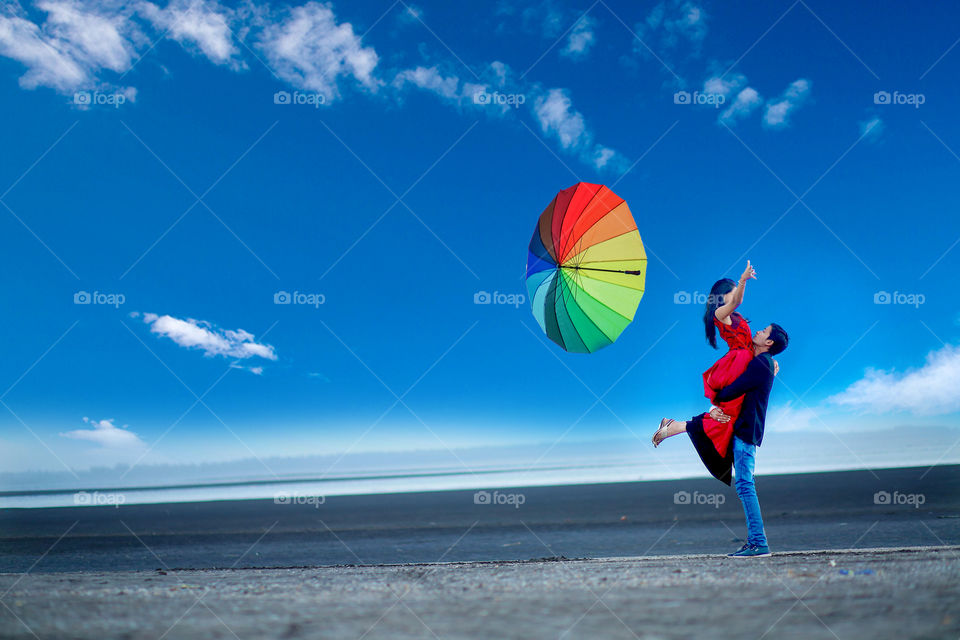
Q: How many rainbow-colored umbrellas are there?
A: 1